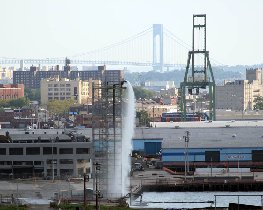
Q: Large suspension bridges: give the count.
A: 1